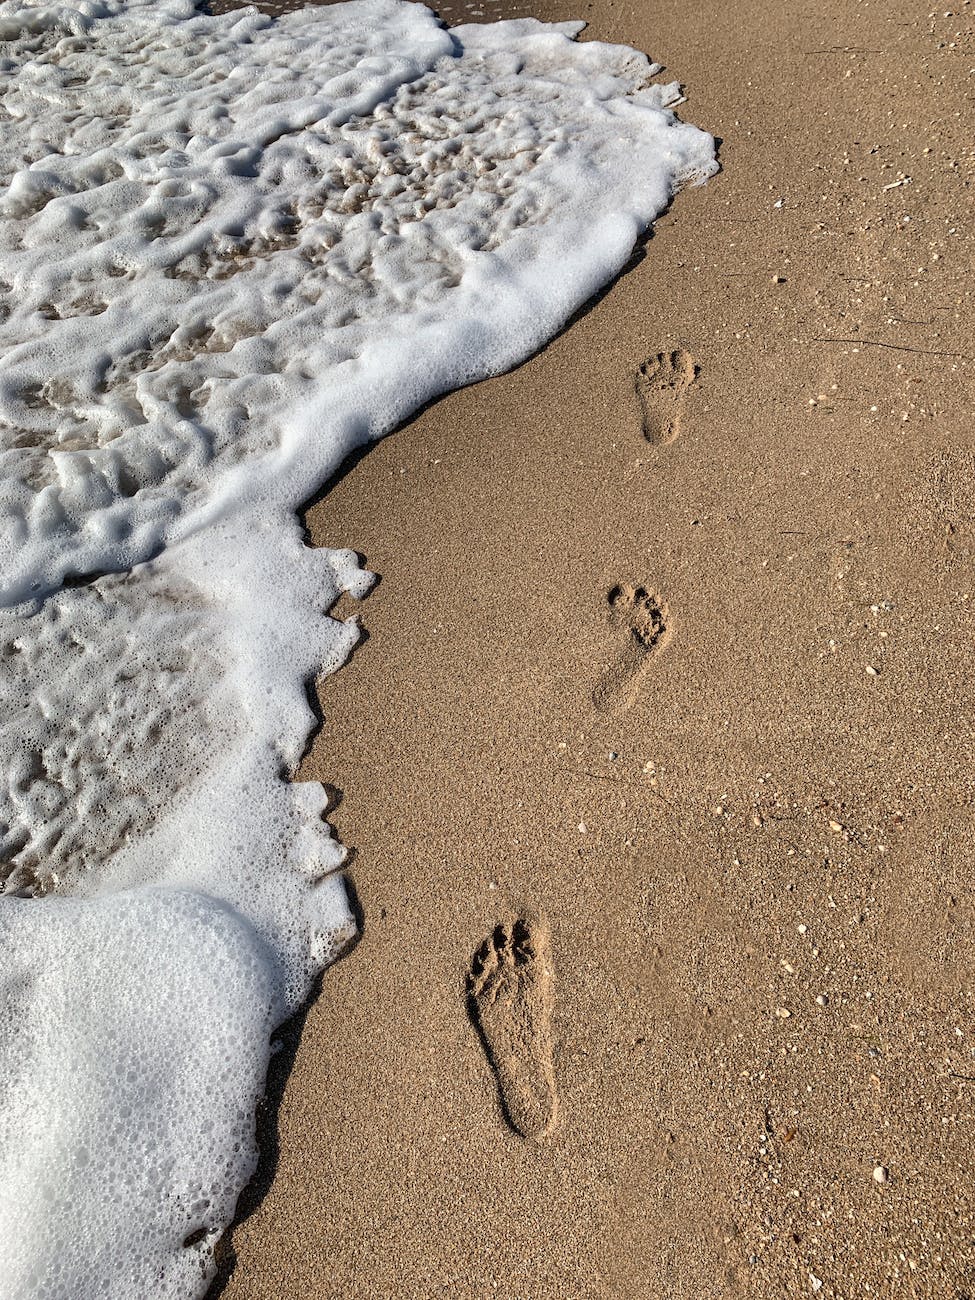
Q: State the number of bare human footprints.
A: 3